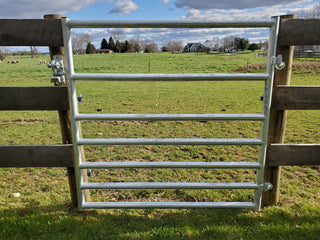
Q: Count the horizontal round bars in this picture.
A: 7